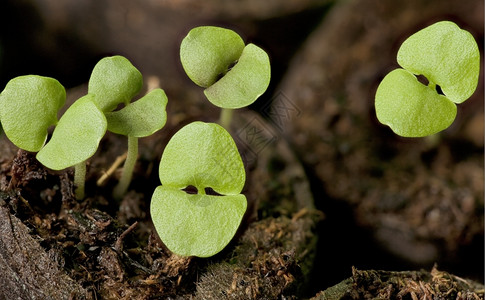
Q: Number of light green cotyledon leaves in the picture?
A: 10